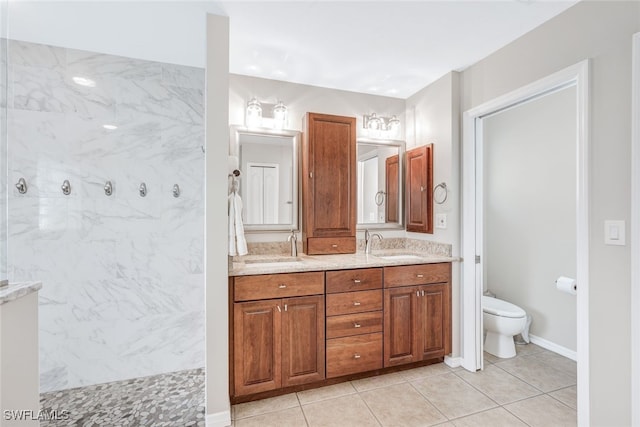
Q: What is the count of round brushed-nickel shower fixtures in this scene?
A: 5